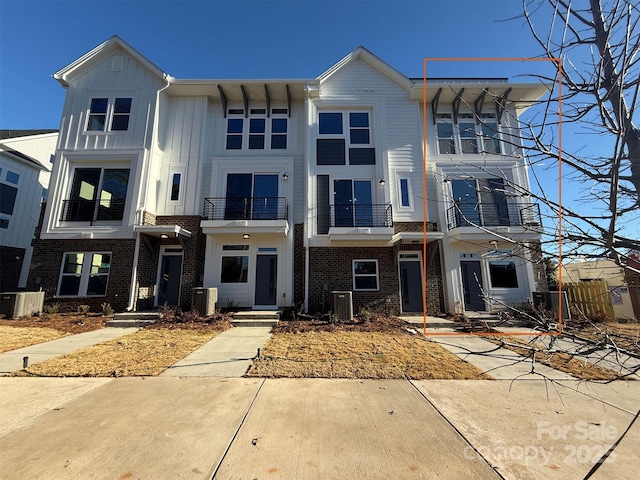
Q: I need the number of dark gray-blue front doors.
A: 4